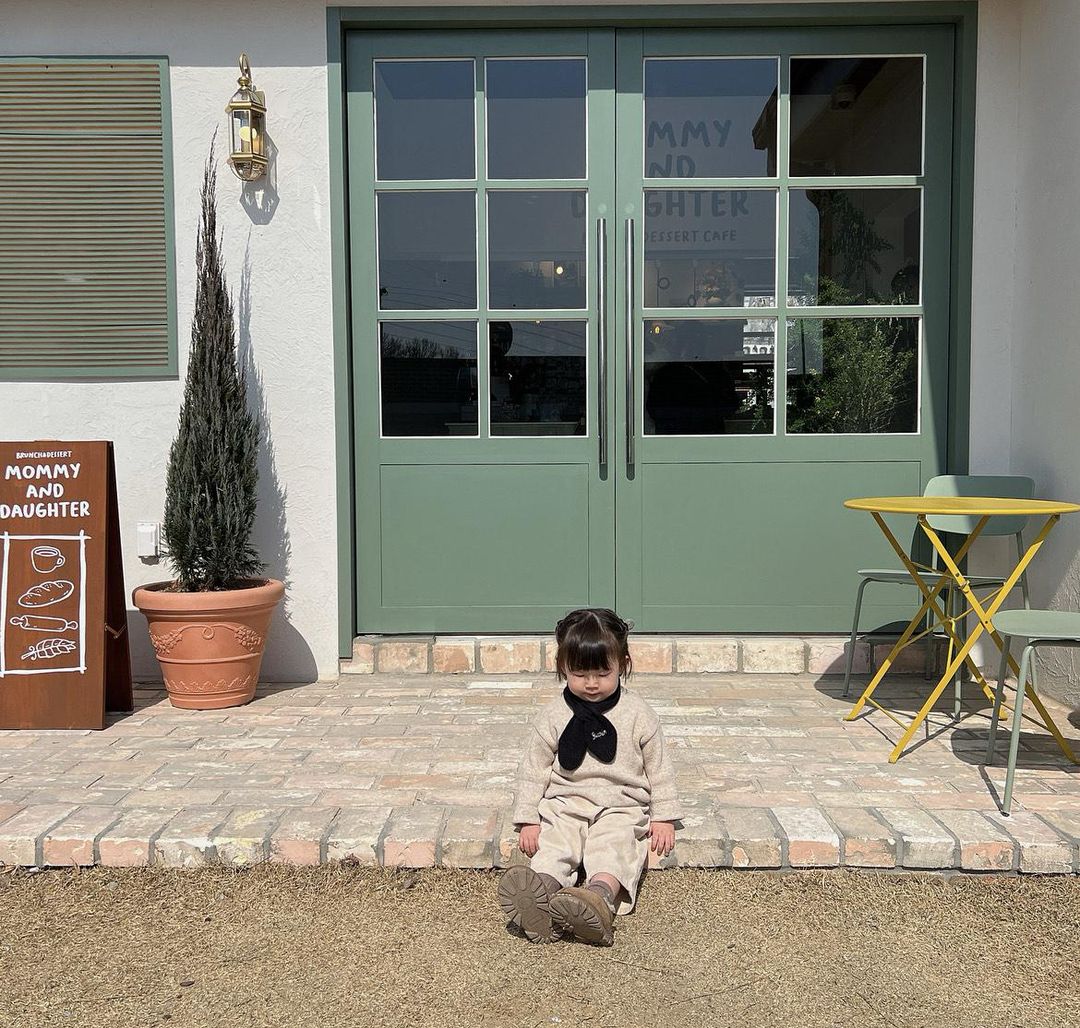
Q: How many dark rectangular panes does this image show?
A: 12